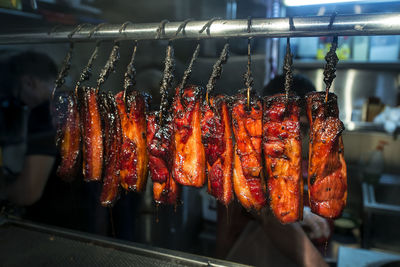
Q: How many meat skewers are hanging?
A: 10